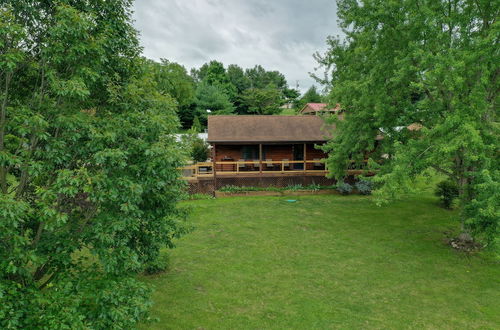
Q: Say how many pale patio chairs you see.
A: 5